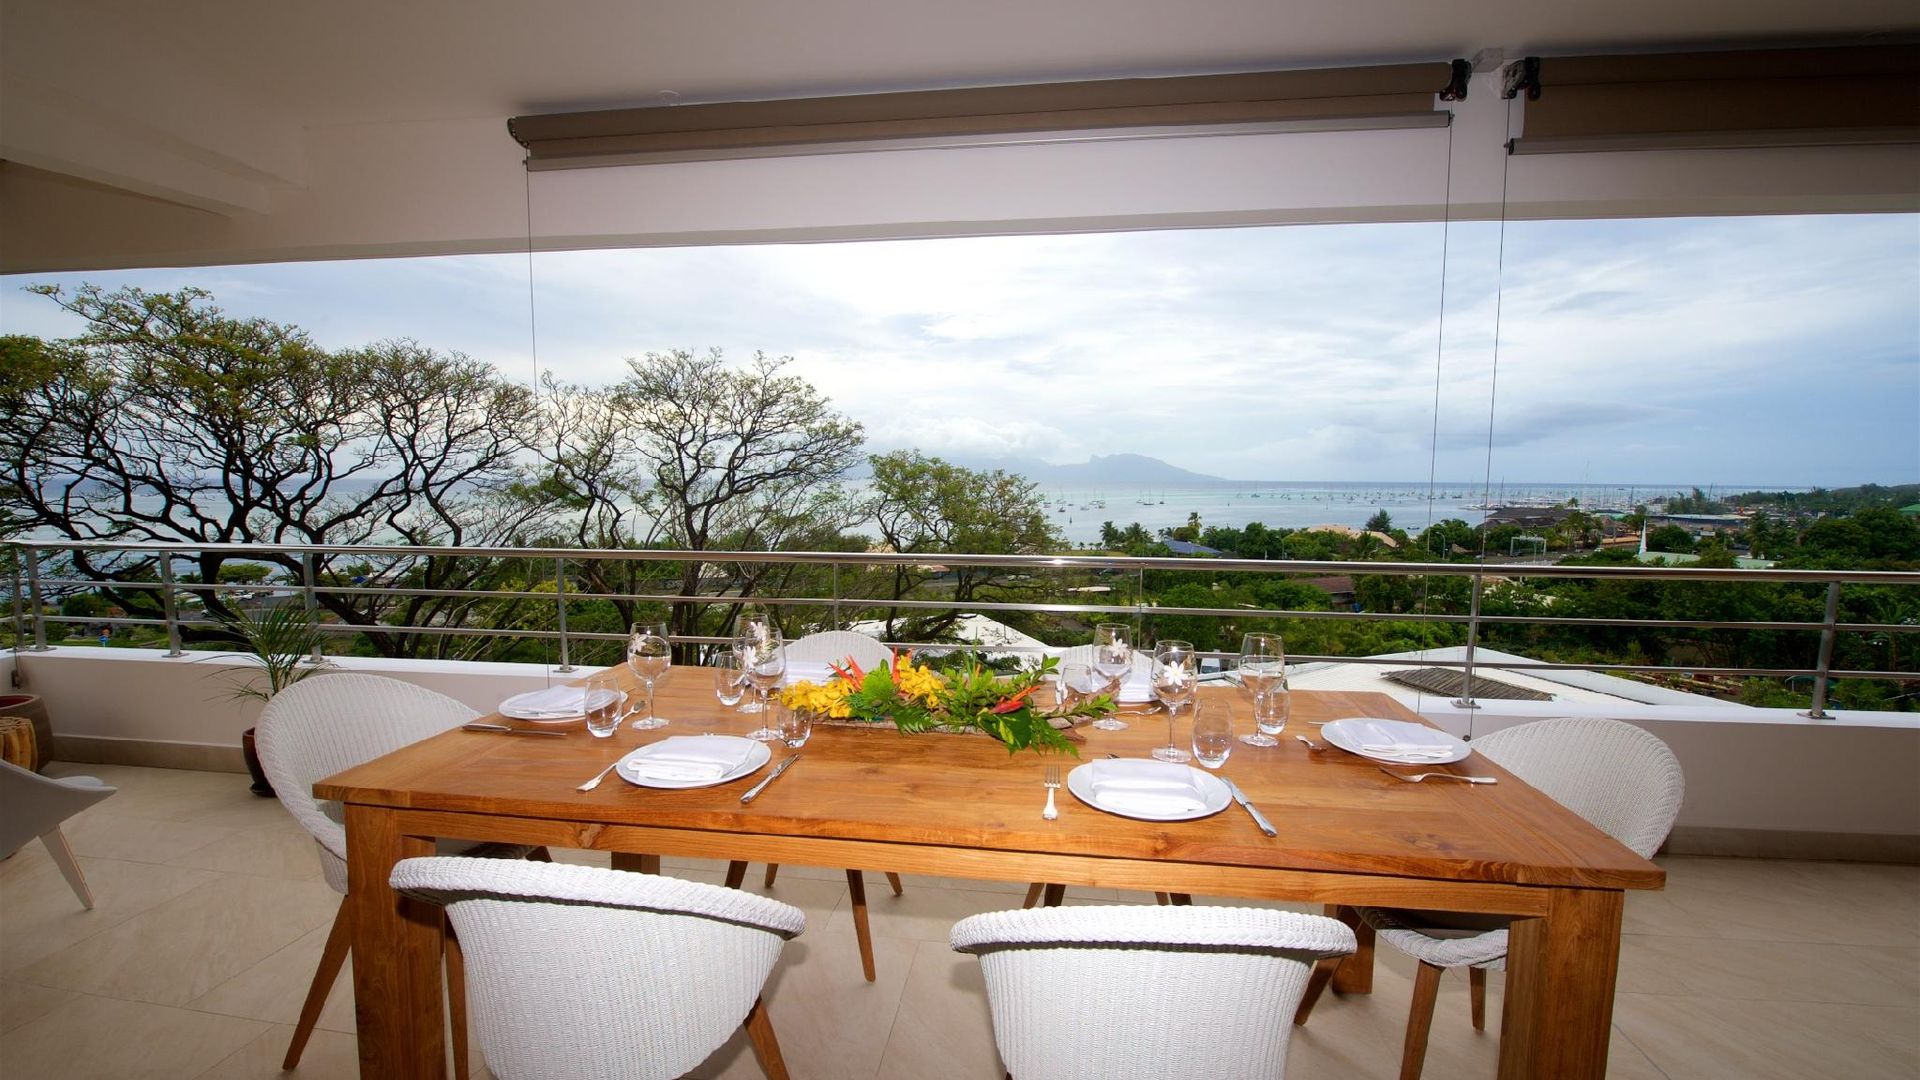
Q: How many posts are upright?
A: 9